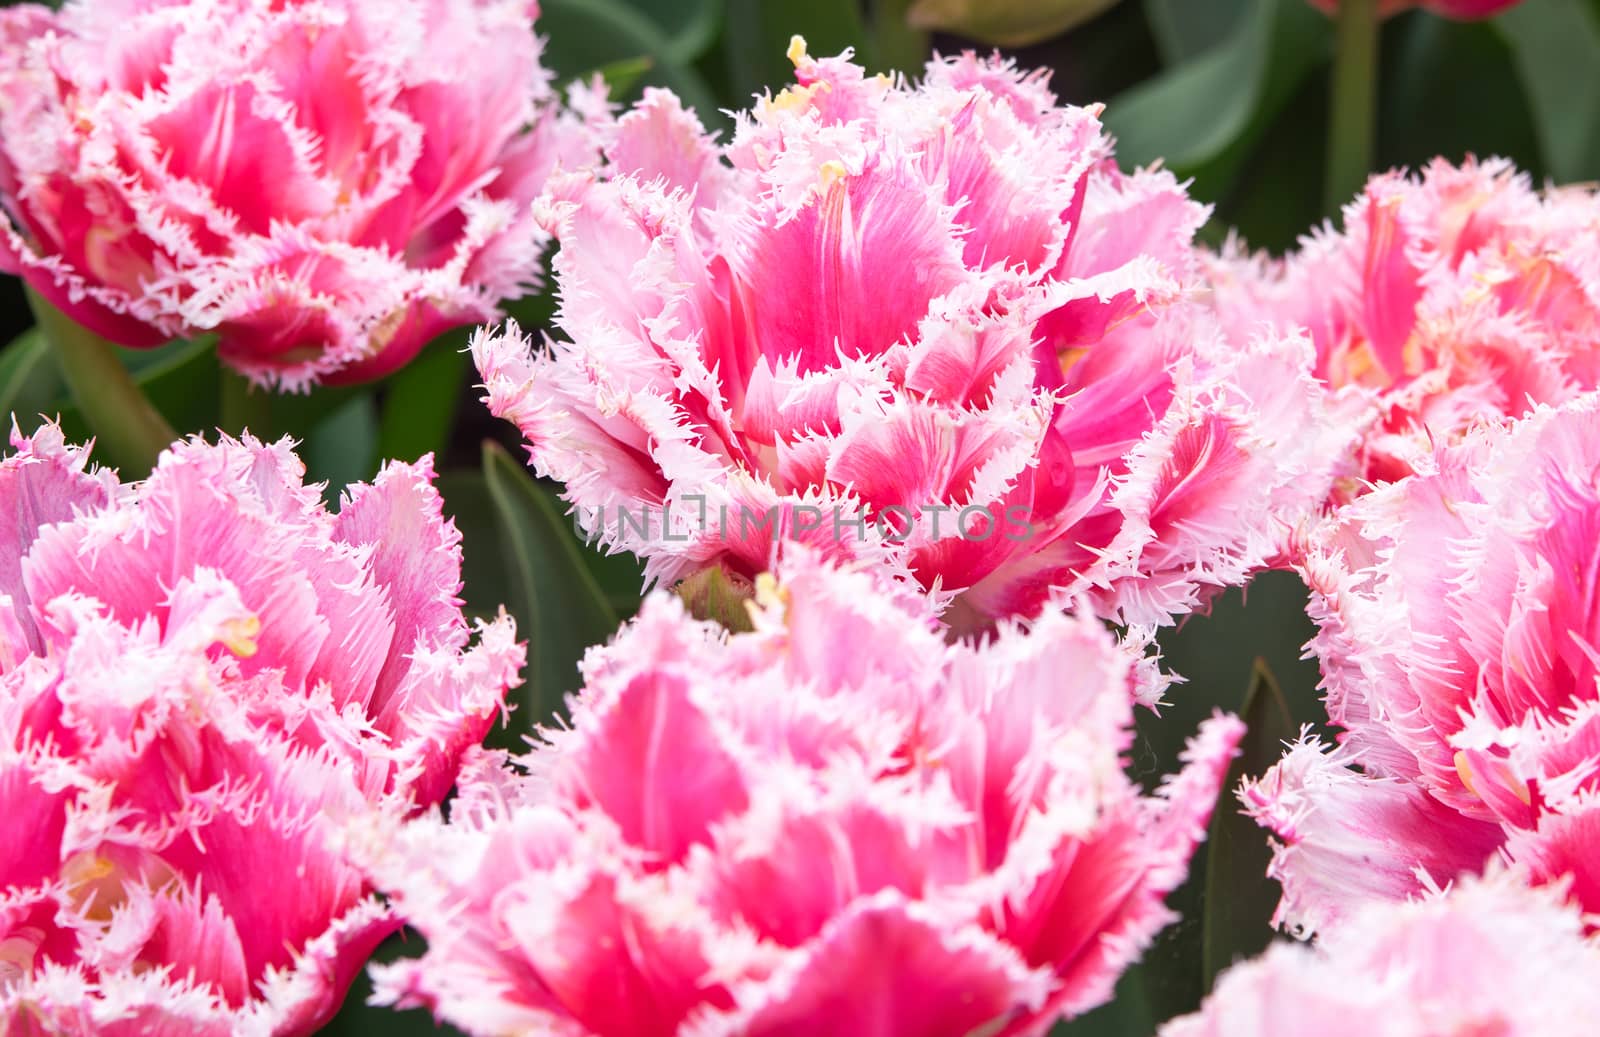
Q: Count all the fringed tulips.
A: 7